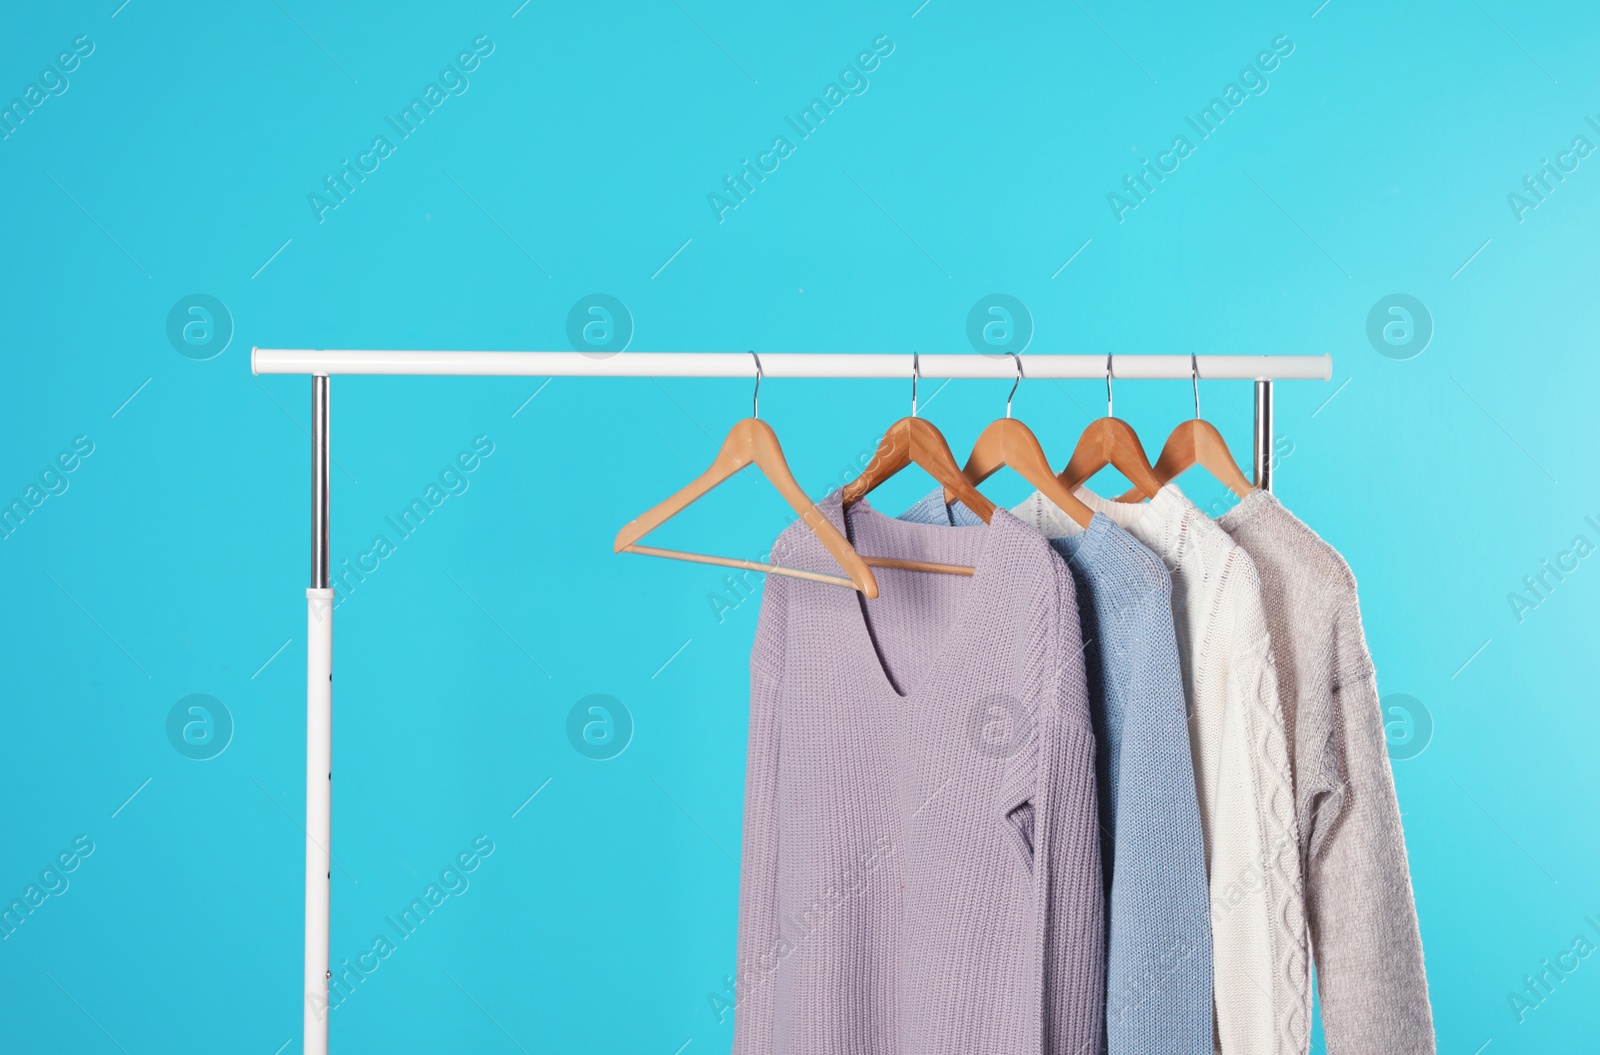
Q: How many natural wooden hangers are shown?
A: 5